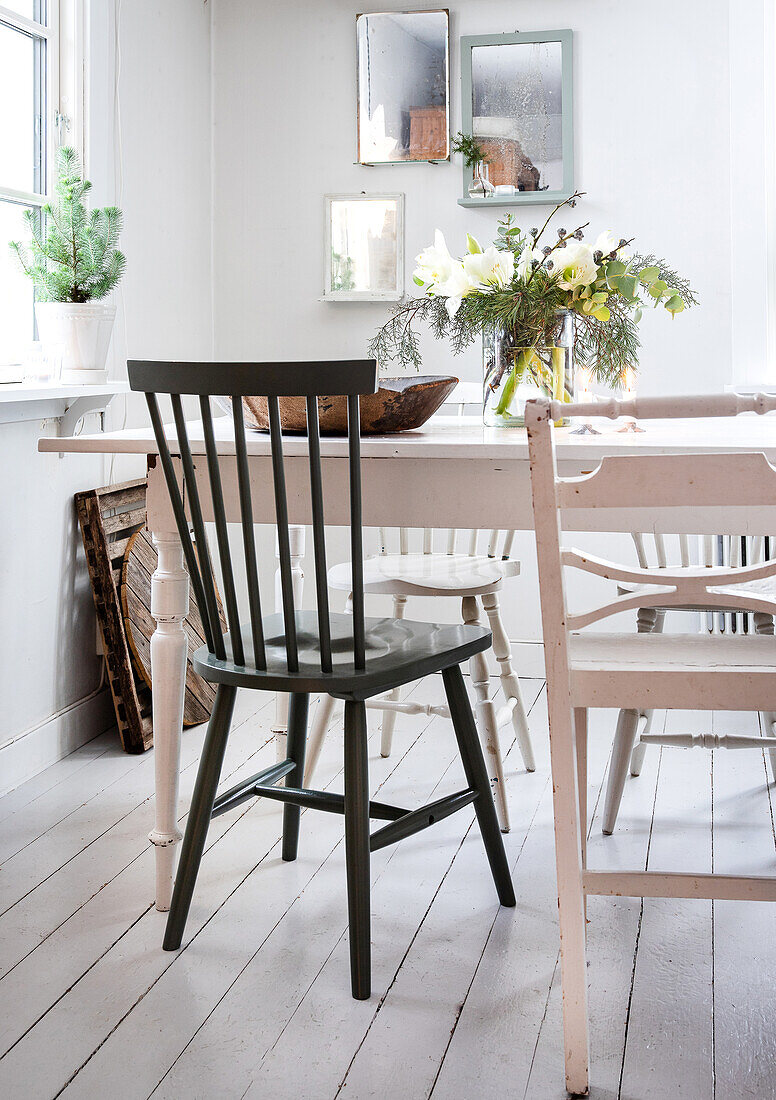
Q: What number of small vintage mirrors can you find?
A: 3